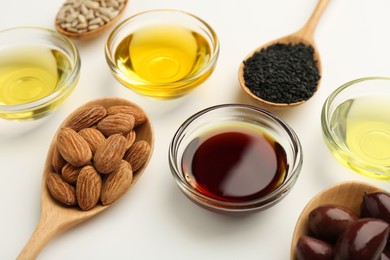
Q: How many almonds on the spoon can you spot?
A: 13